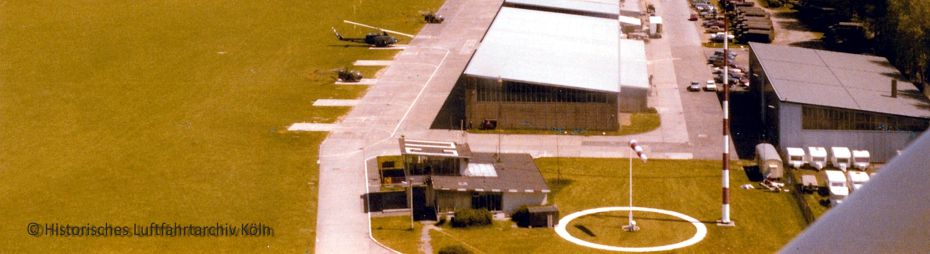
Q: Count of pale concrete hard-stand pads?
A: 5